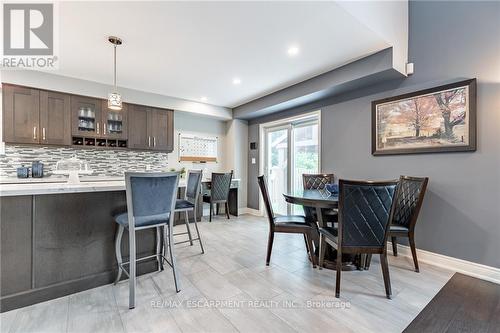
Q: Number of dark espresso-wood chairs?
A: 5